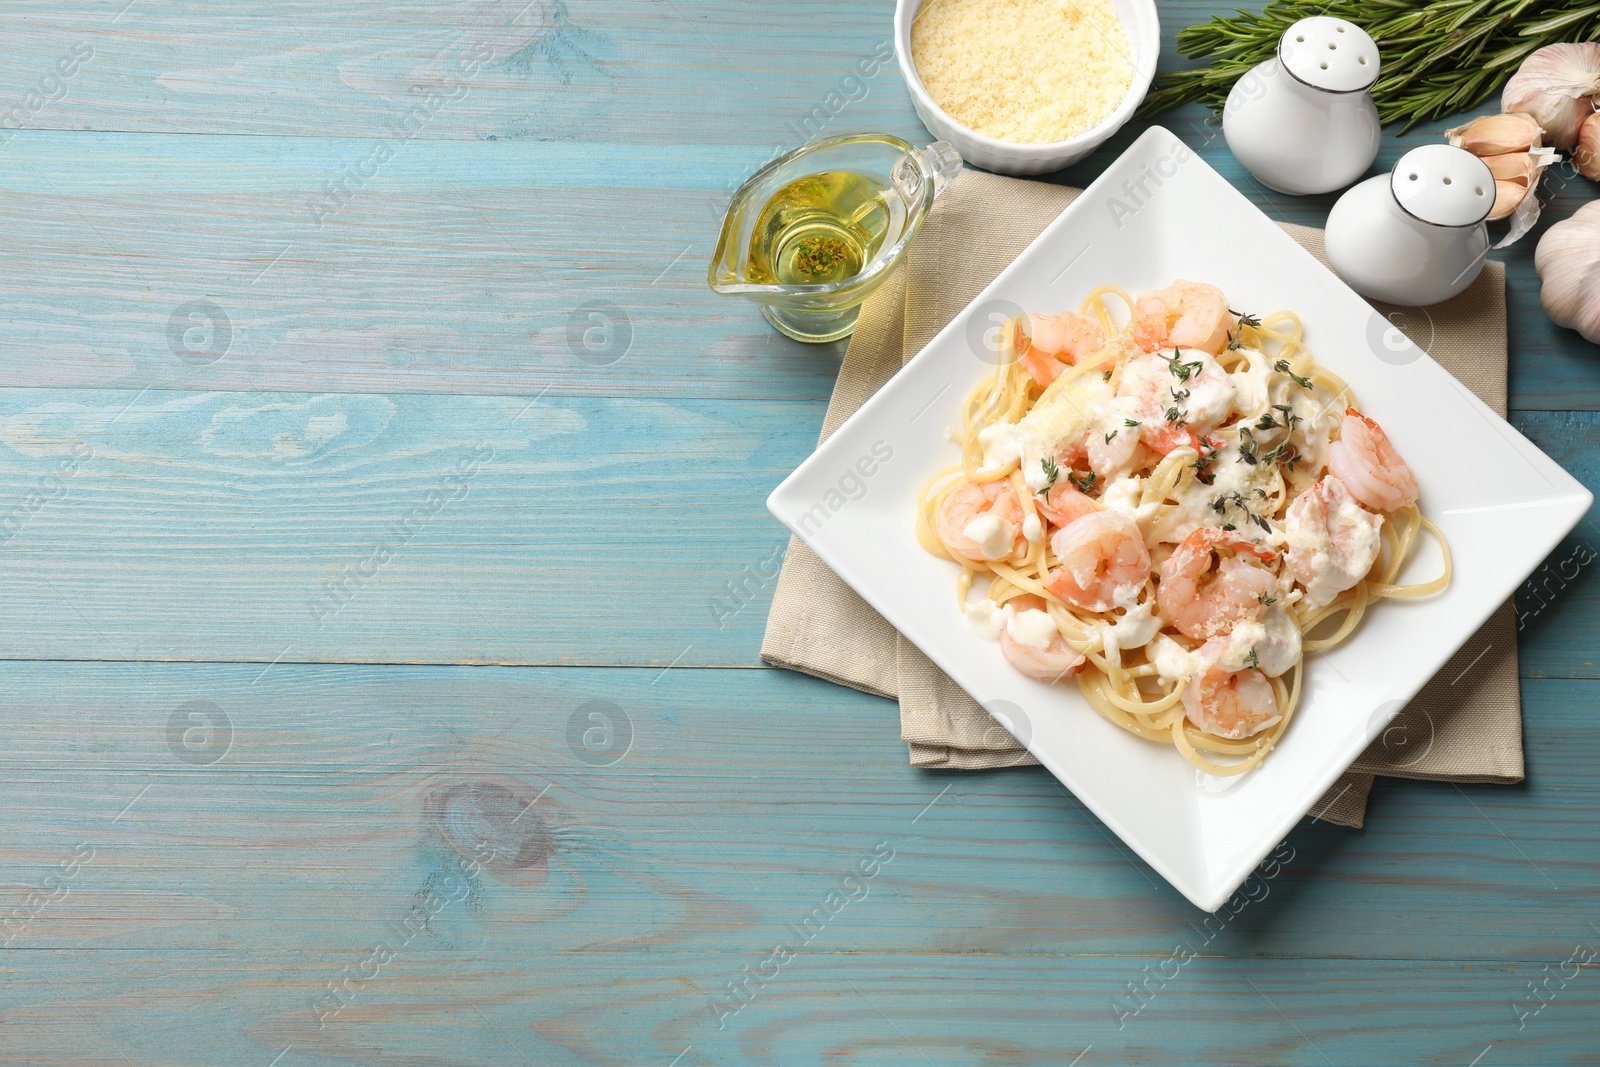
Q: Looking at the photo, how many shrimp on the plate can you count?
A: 11